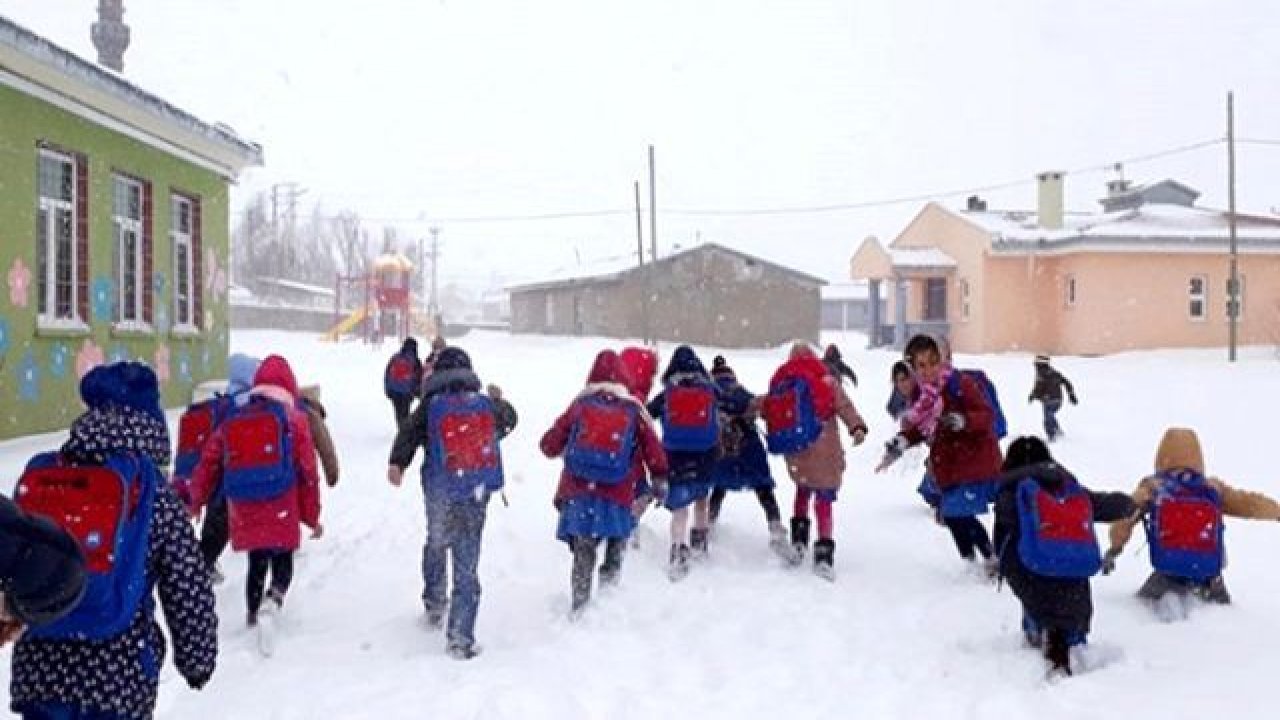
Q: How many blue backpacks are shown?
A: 11